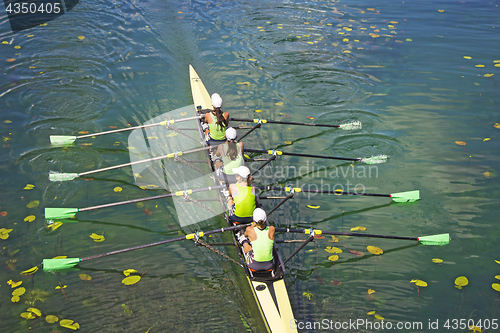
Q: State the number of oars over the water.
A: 8